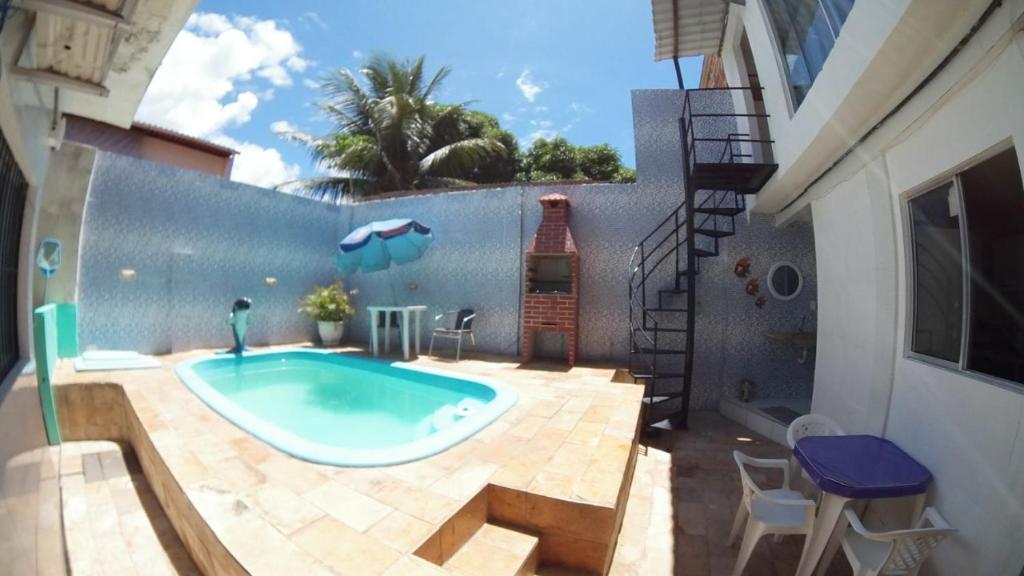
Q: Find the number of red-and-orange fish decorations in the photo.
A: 3